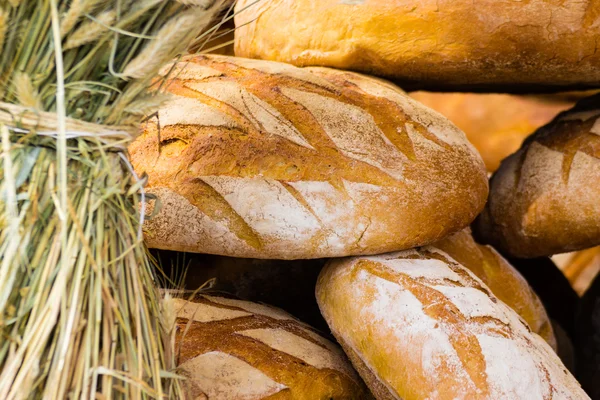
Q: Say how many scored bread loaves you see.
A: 4